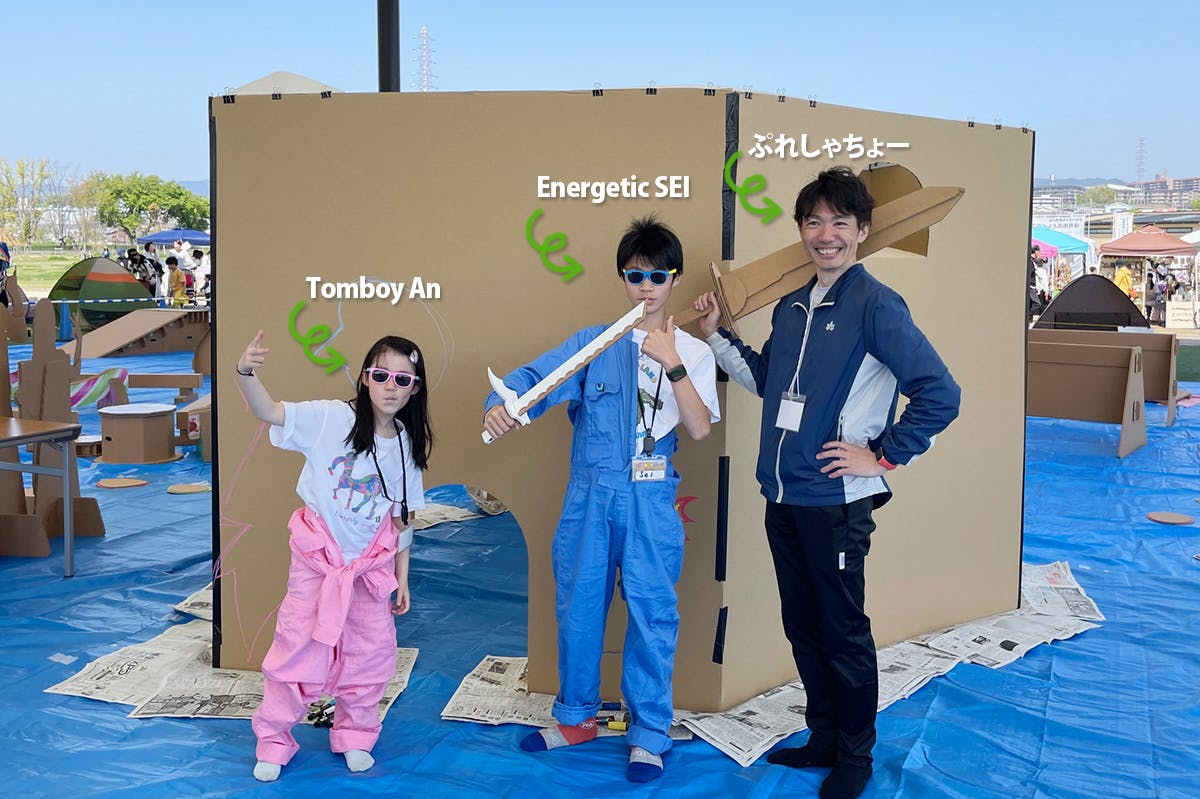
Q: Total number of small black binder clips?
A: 12